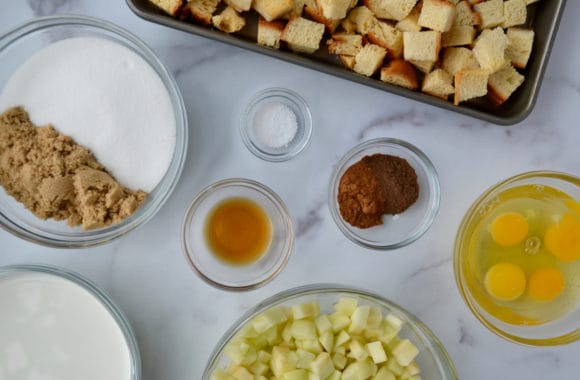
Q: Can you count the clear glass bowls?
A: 7